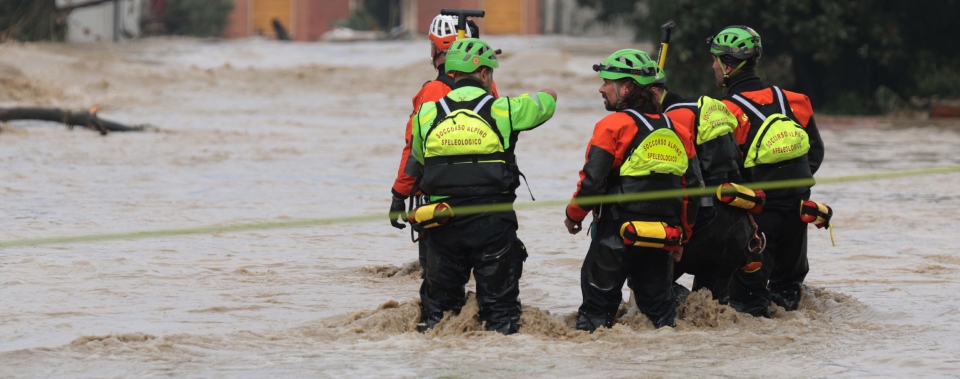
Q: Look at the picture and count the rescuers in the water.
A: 5